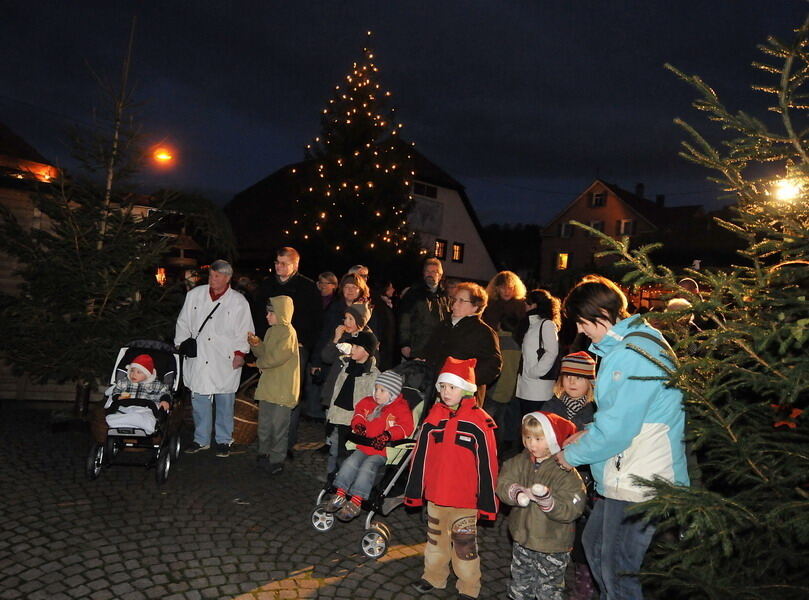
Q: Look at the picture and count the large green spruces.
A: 3